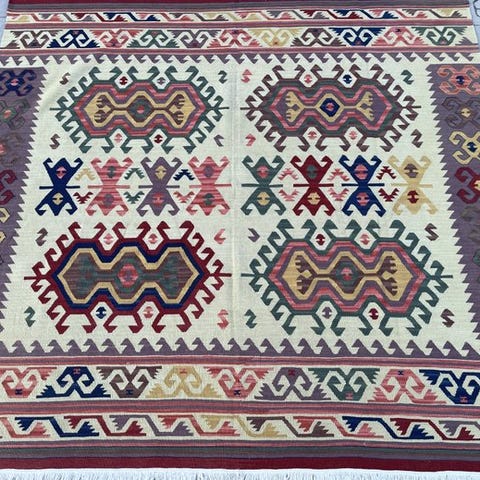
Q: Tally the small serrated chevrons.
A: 12